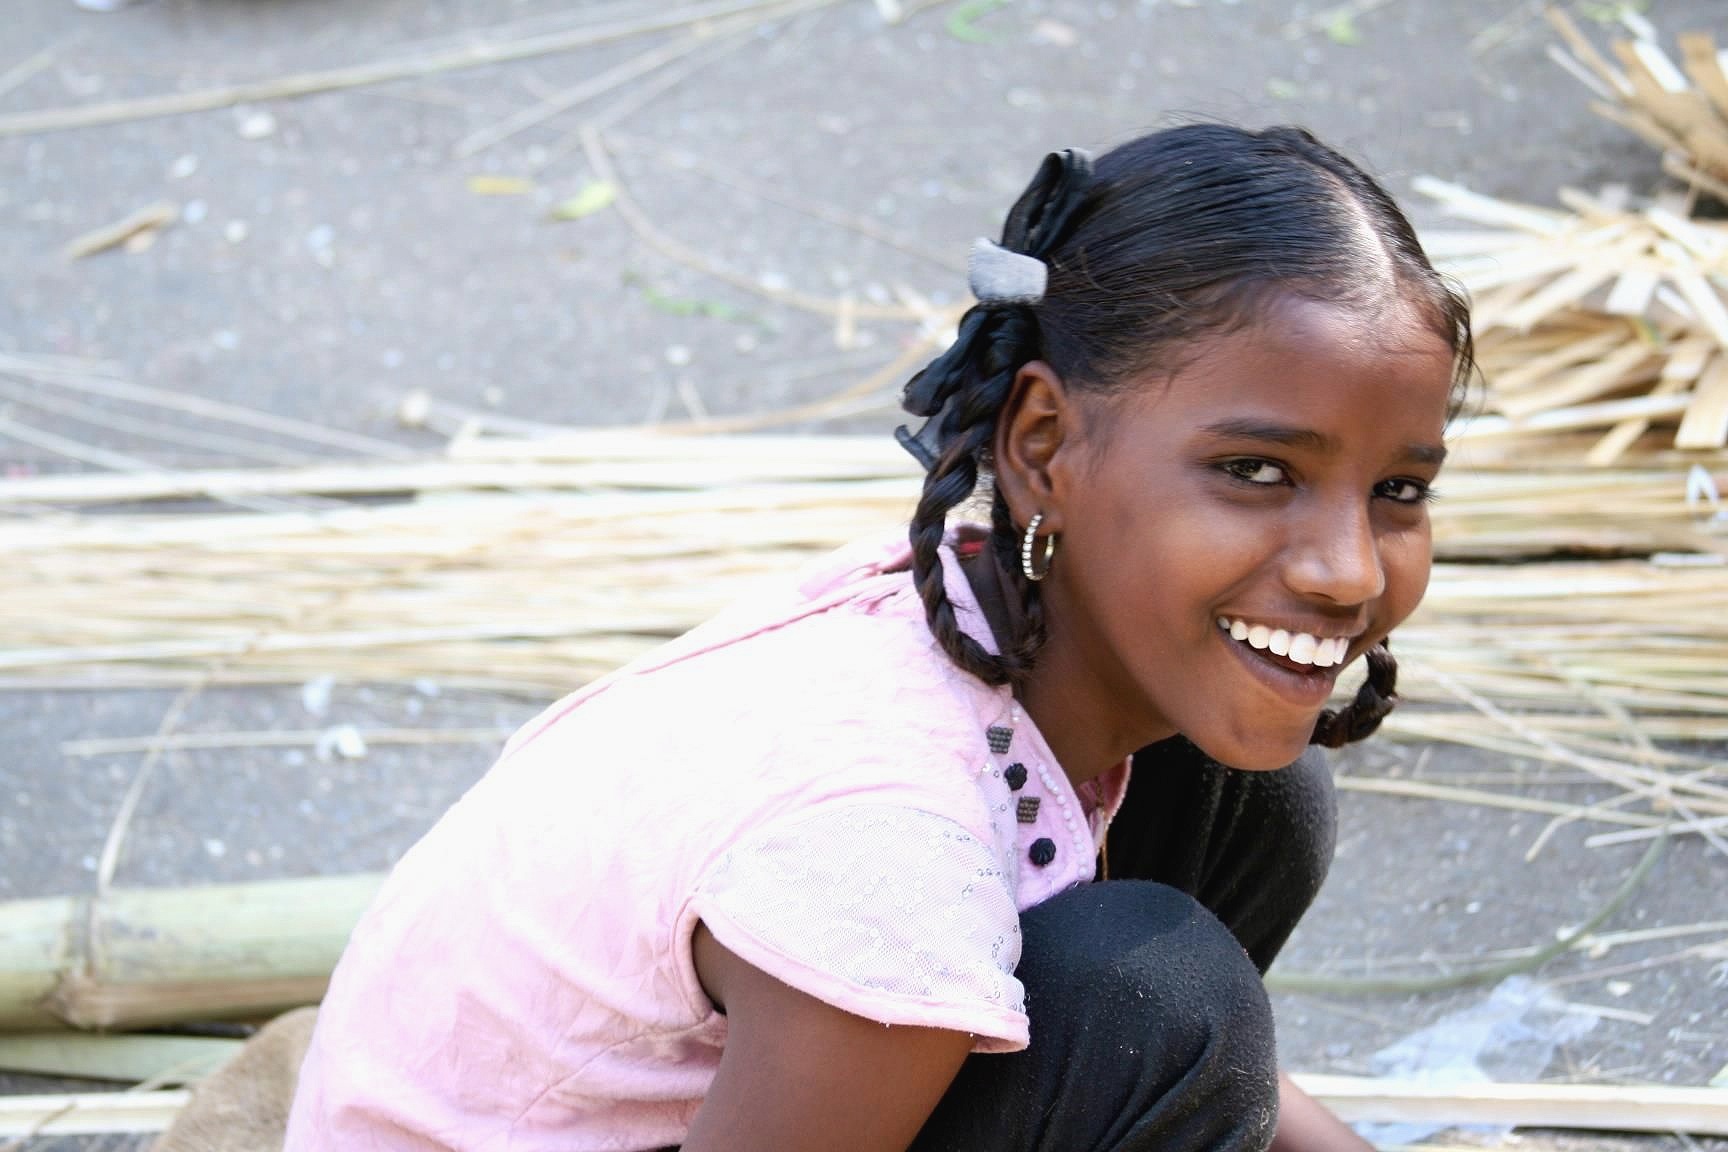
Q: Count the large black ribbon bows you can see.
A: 1